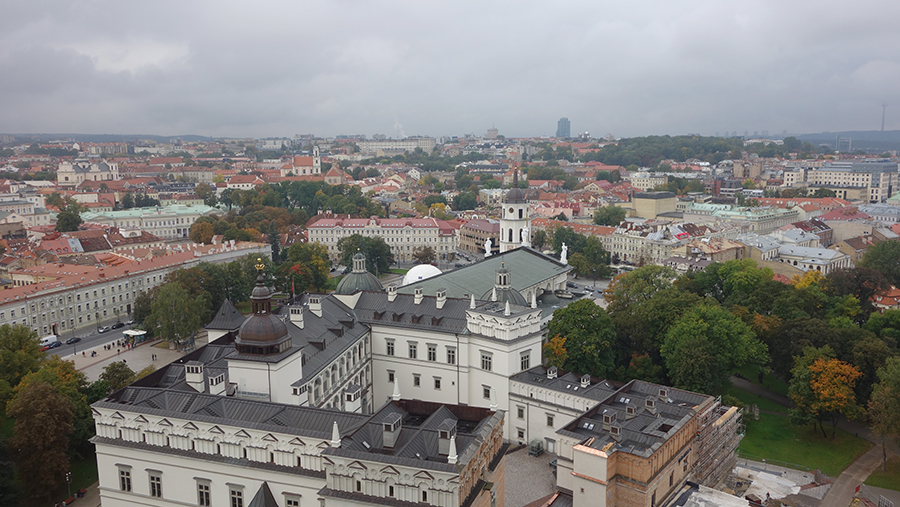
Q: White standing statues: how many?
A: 3